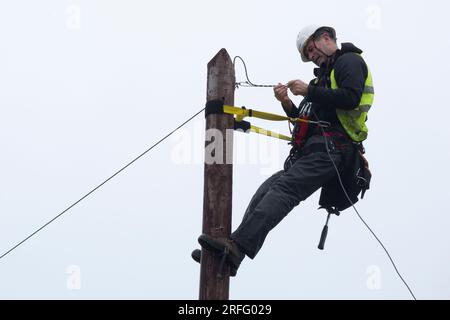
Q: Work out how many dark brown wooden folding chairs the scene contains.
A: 0